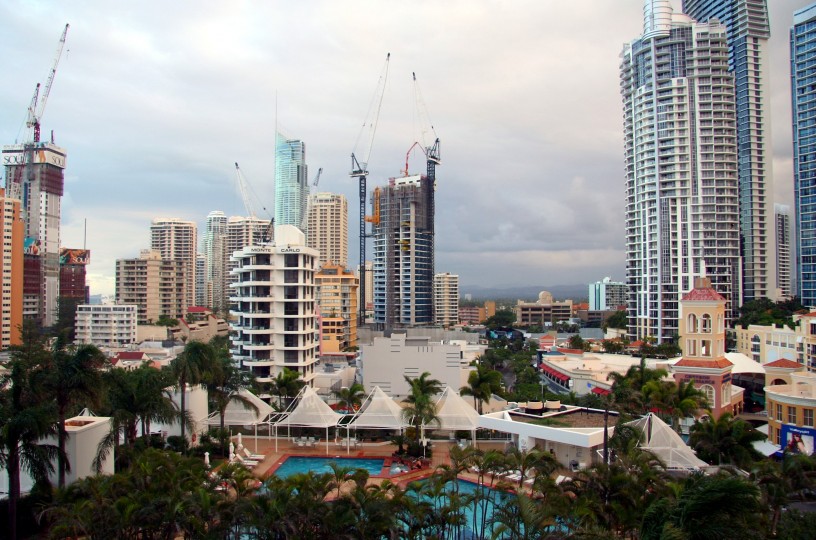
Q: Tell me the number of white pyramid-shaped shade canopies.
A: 5